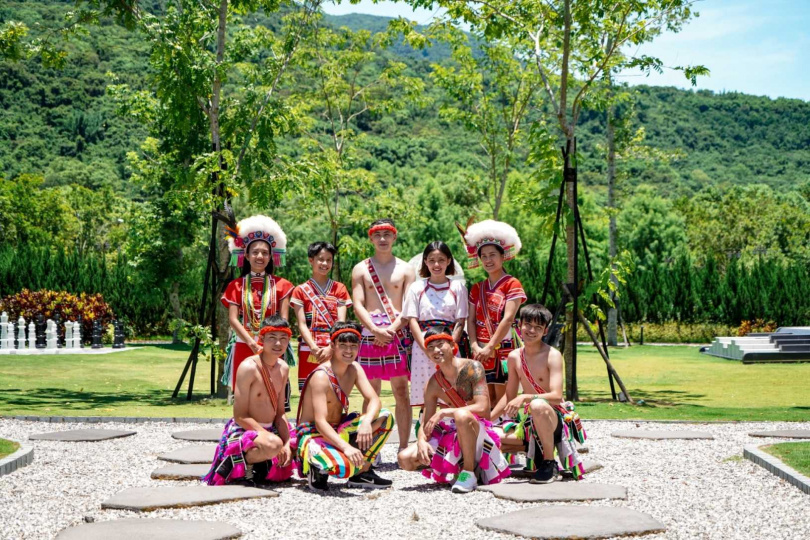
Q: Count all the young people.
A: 9